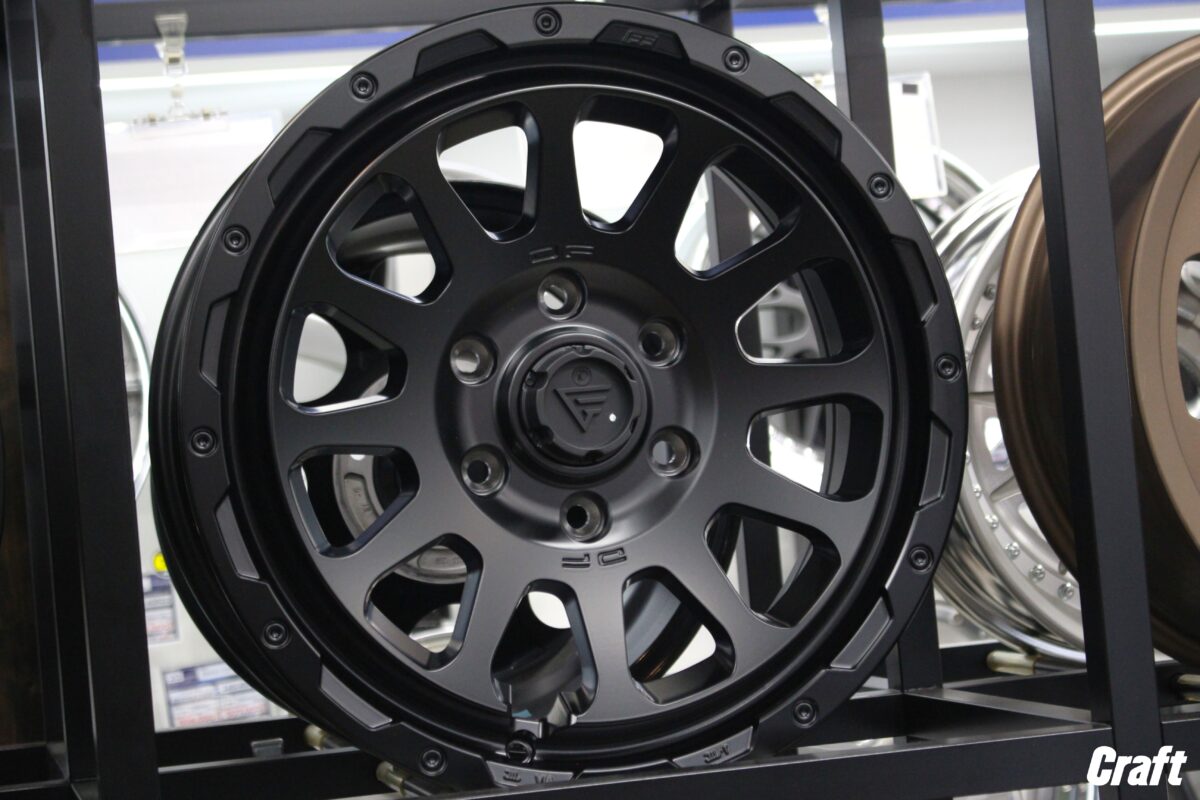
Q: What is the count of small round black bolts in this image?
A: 11